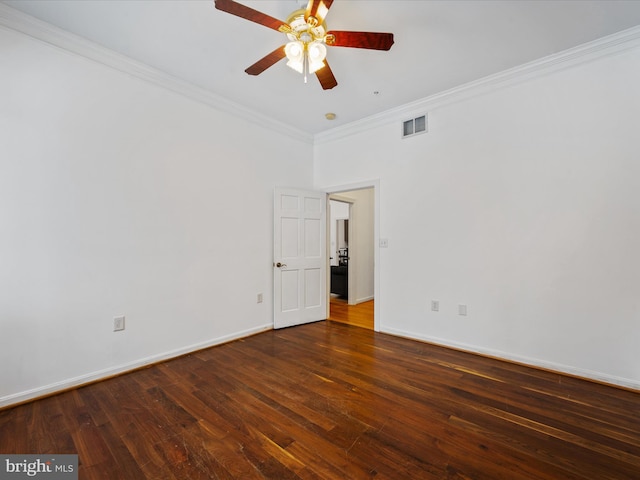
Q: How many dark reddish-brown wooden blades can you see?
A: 5